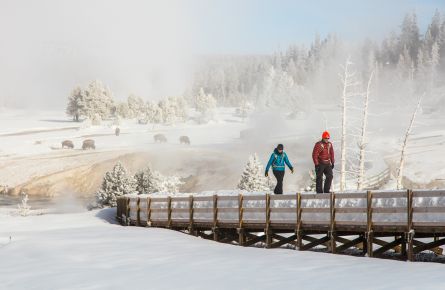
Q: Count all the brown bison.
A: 5